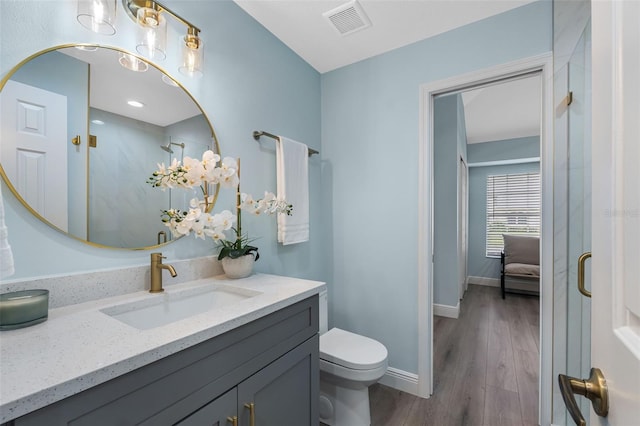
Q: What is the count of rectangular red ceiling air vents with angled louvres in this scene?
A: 0